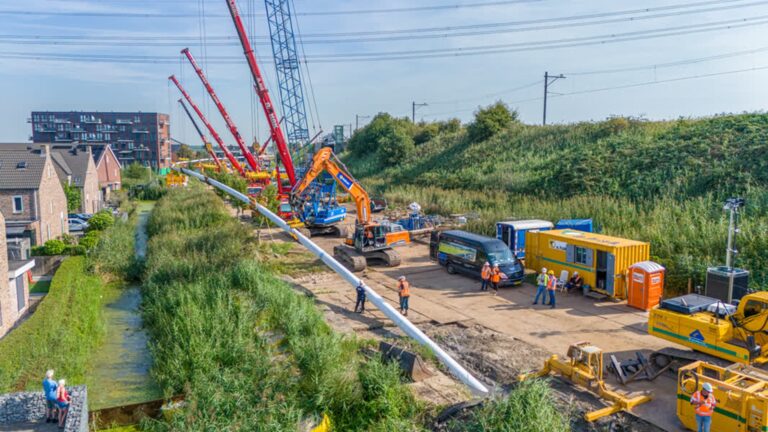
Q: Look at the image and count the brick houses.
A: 4